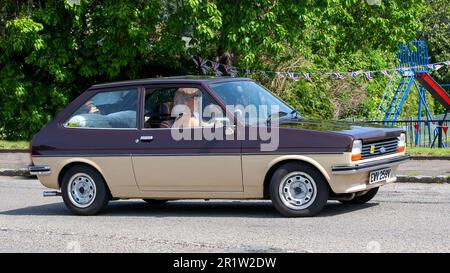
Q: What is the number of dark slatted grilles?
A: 1